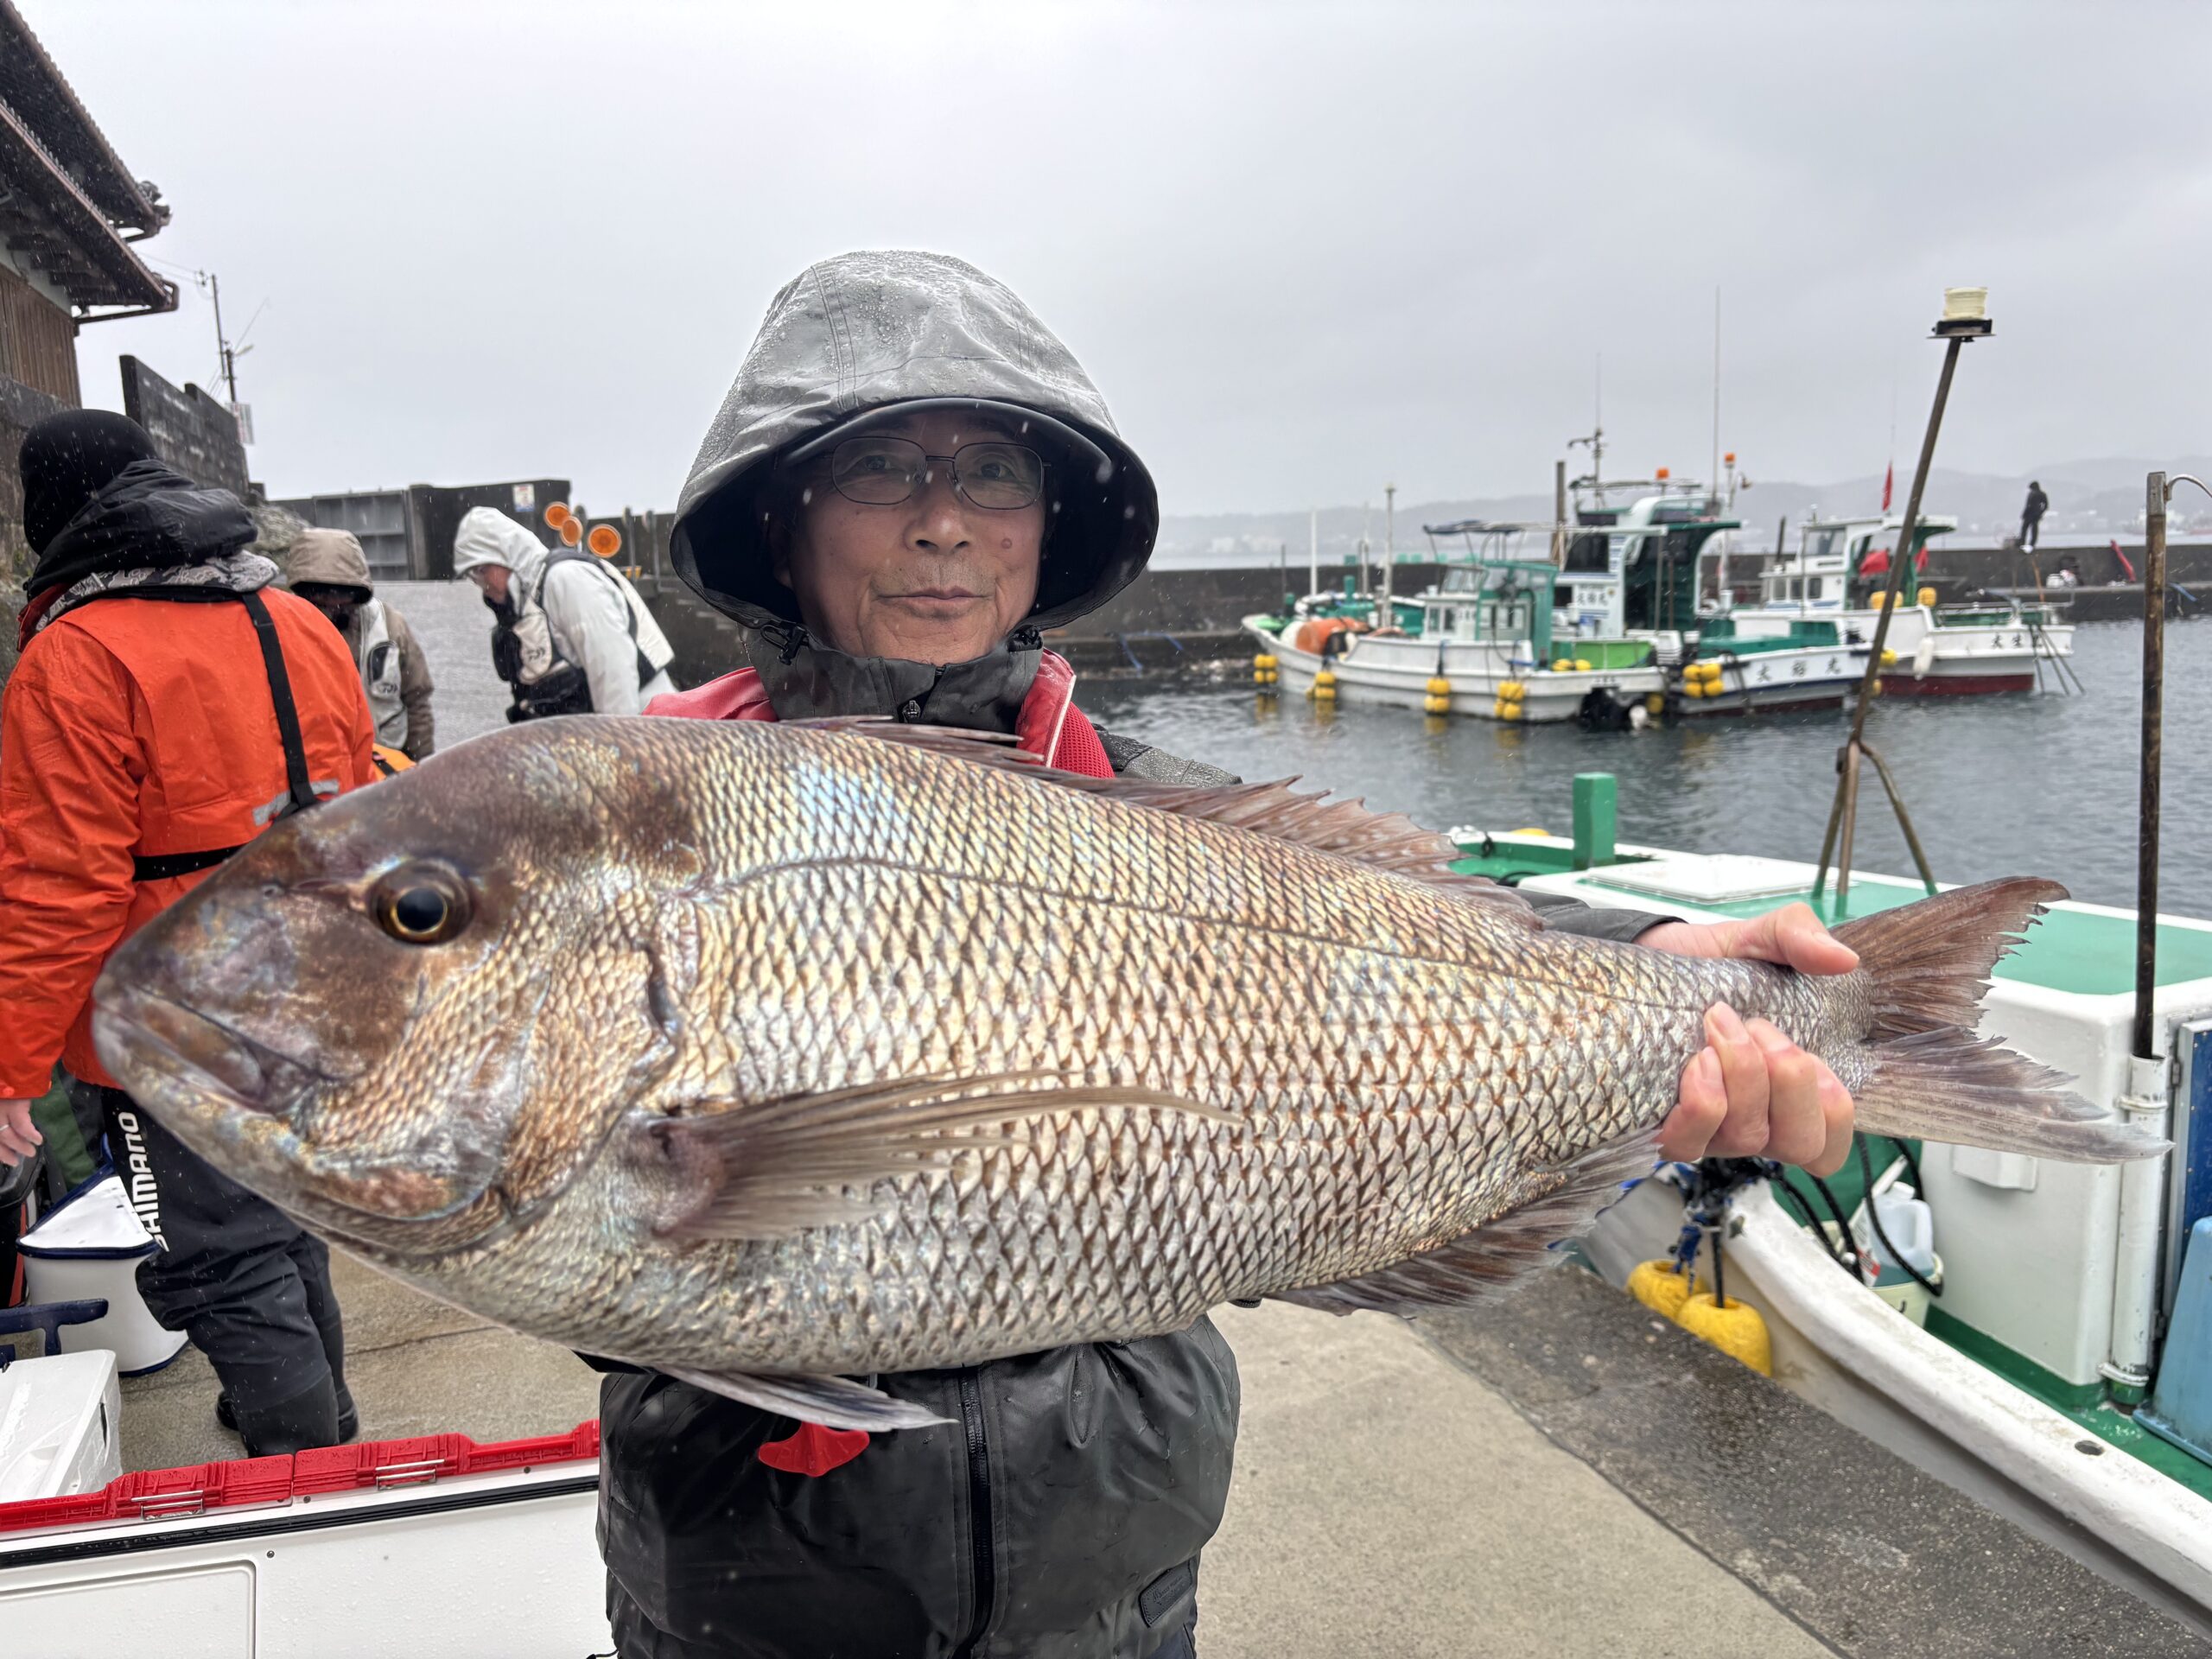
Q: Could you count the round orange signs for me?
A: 3